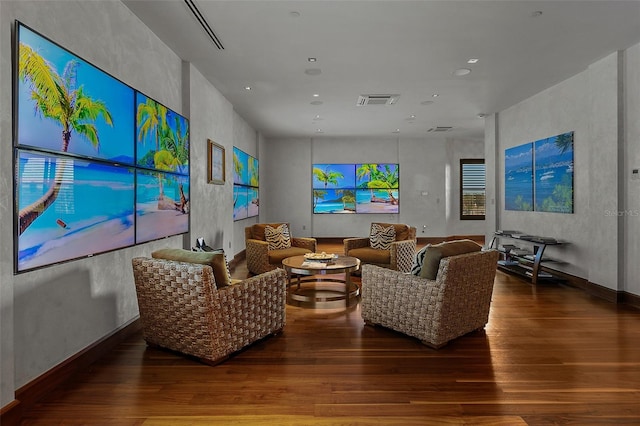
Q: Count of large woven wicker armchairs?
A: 4